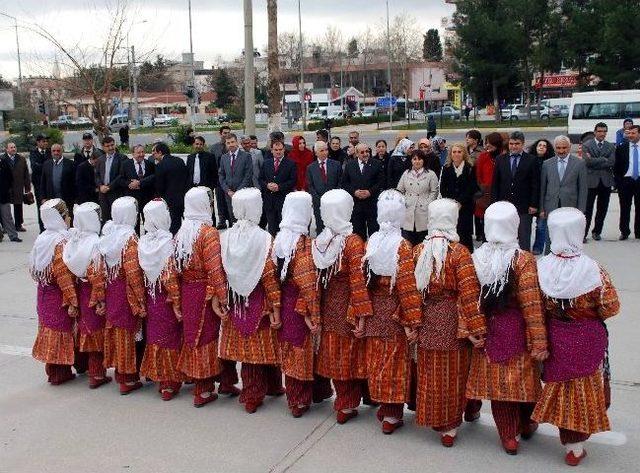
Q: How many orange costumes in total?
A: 12